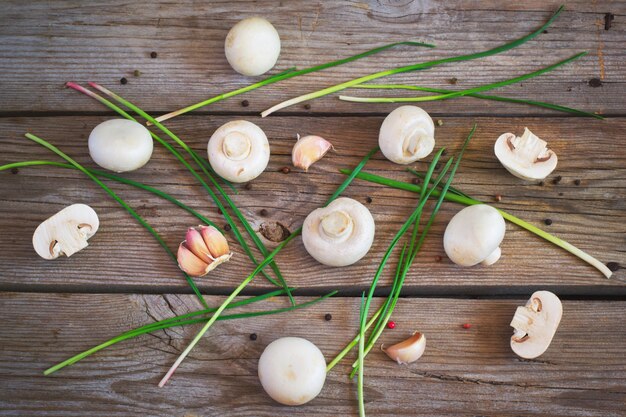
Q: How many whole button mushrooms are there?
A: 7